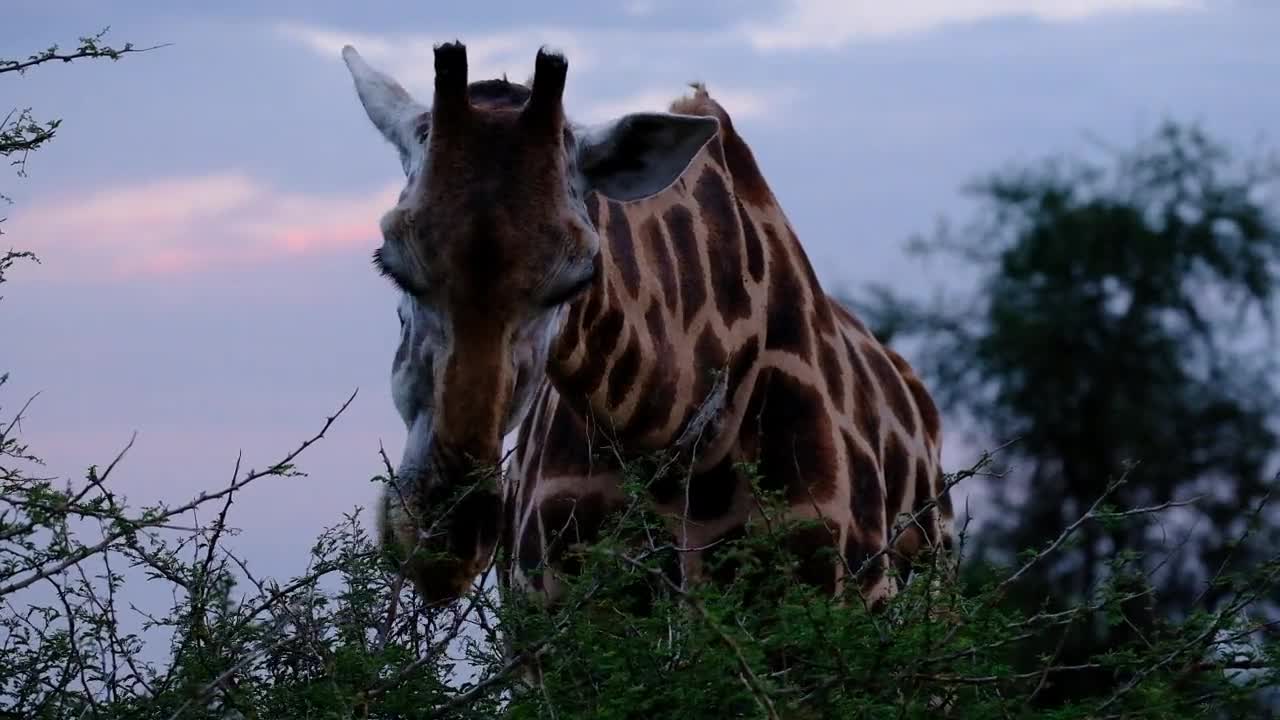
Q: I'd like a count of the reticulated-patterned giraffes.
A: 1